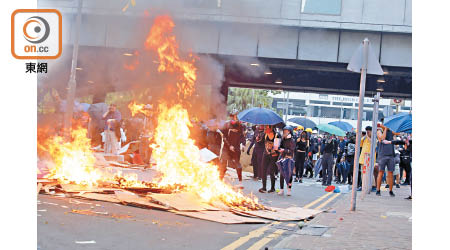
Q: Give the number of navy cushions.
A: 0